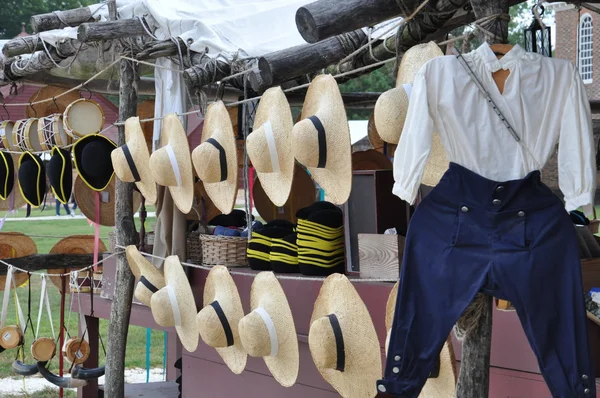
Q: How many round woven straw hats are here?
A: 12